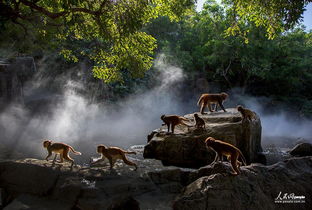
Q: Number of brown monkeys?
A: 7